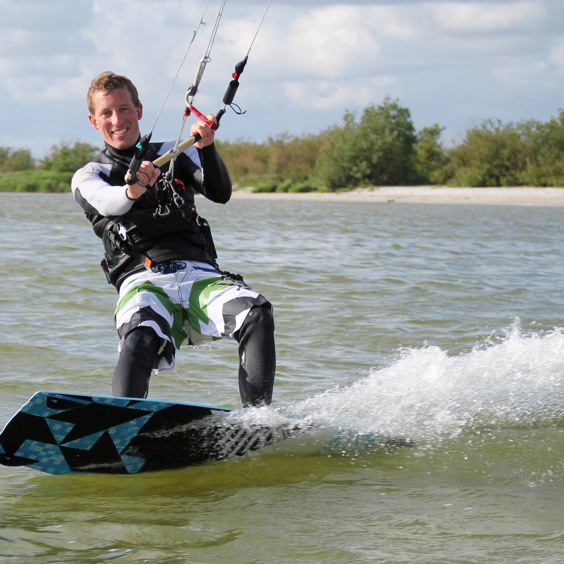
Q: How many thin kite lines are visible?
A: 4